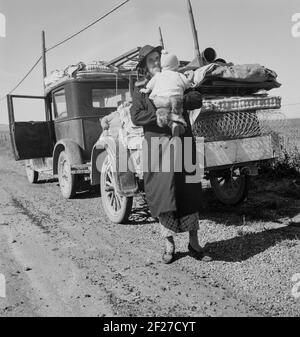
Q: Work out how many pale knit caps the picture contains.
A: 1